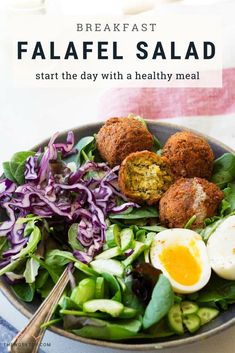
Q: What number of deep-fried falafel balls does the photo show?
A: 4